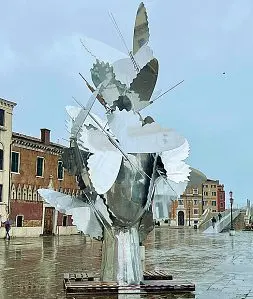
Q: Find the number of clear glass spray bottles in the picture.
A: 0